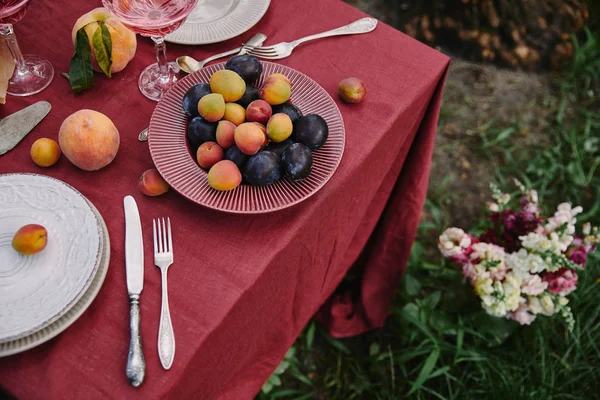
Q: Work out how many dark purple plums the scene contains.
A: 10